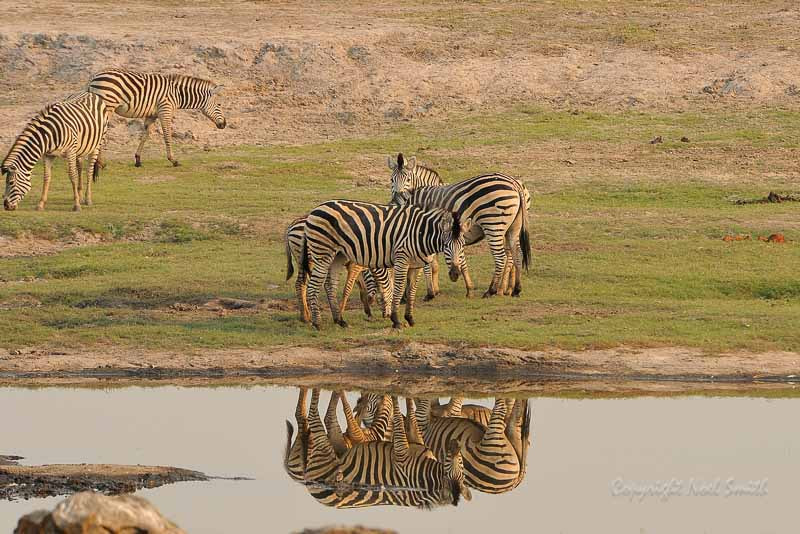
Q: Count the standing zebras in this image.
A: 6